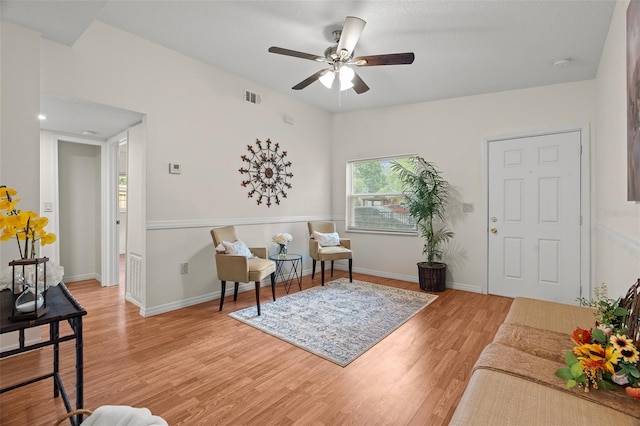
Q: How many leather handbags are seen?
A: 0